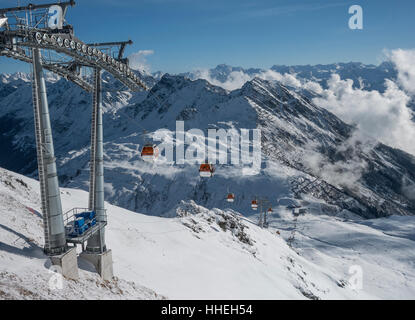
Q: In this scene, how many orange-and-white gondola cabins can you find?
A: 5